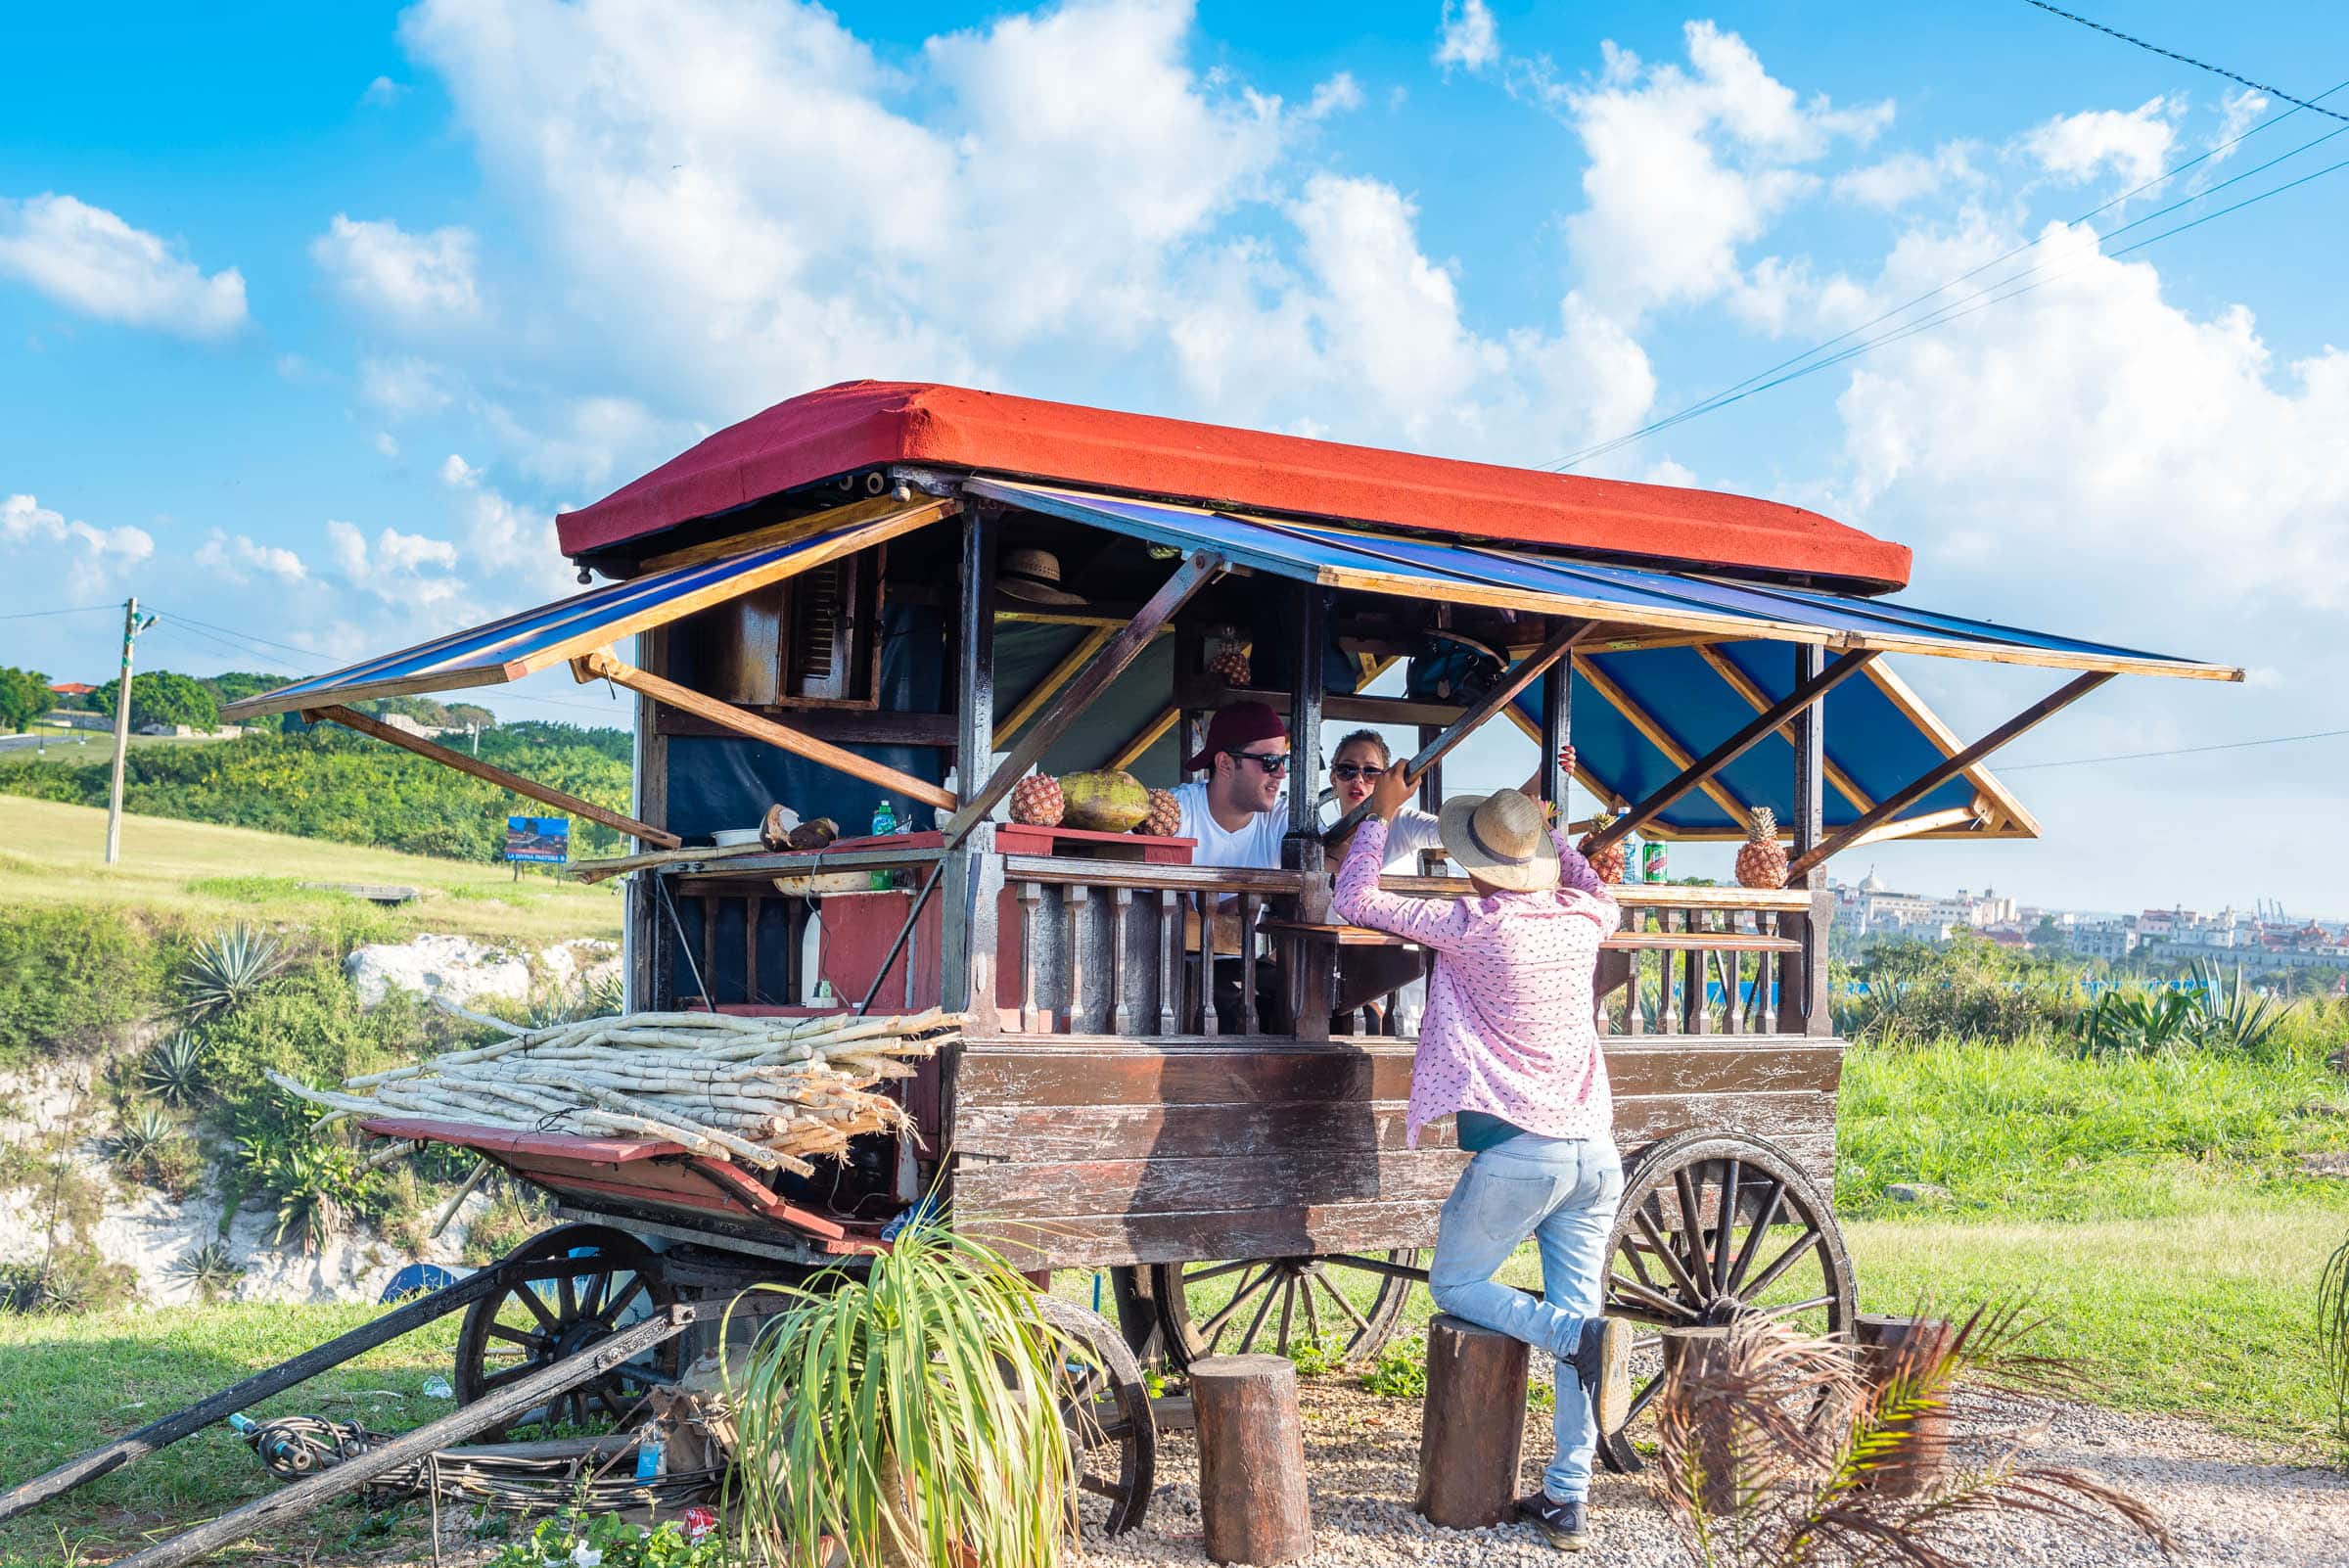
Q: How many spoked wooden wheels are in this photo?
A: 4